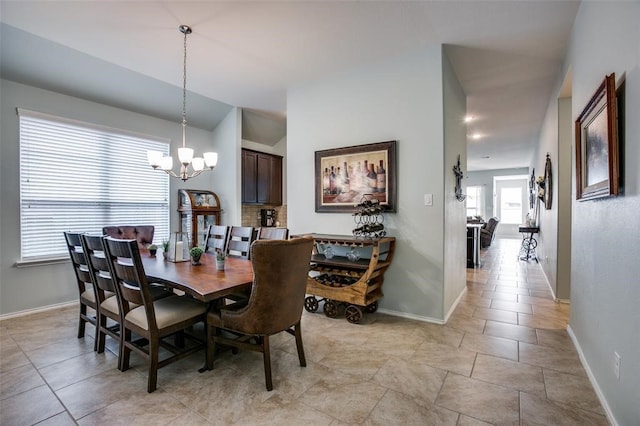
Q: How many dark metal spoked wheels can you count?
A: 4